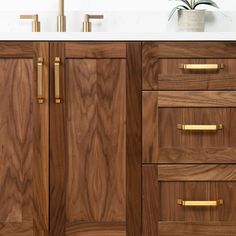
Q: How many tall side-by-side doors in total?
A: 2